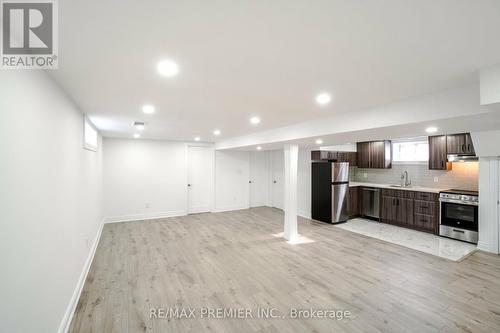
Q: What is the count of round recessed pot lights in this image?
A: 10